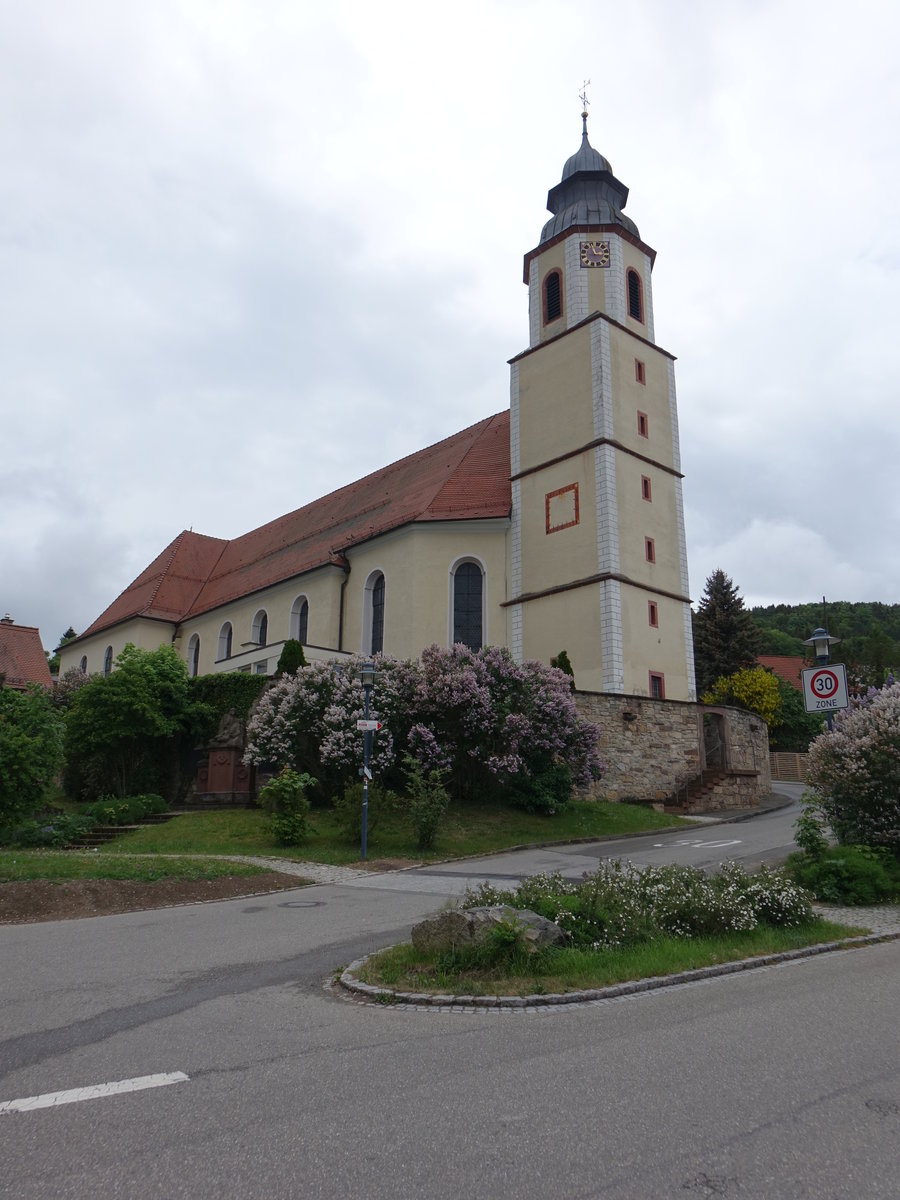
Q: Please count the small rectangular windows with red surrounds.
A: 6